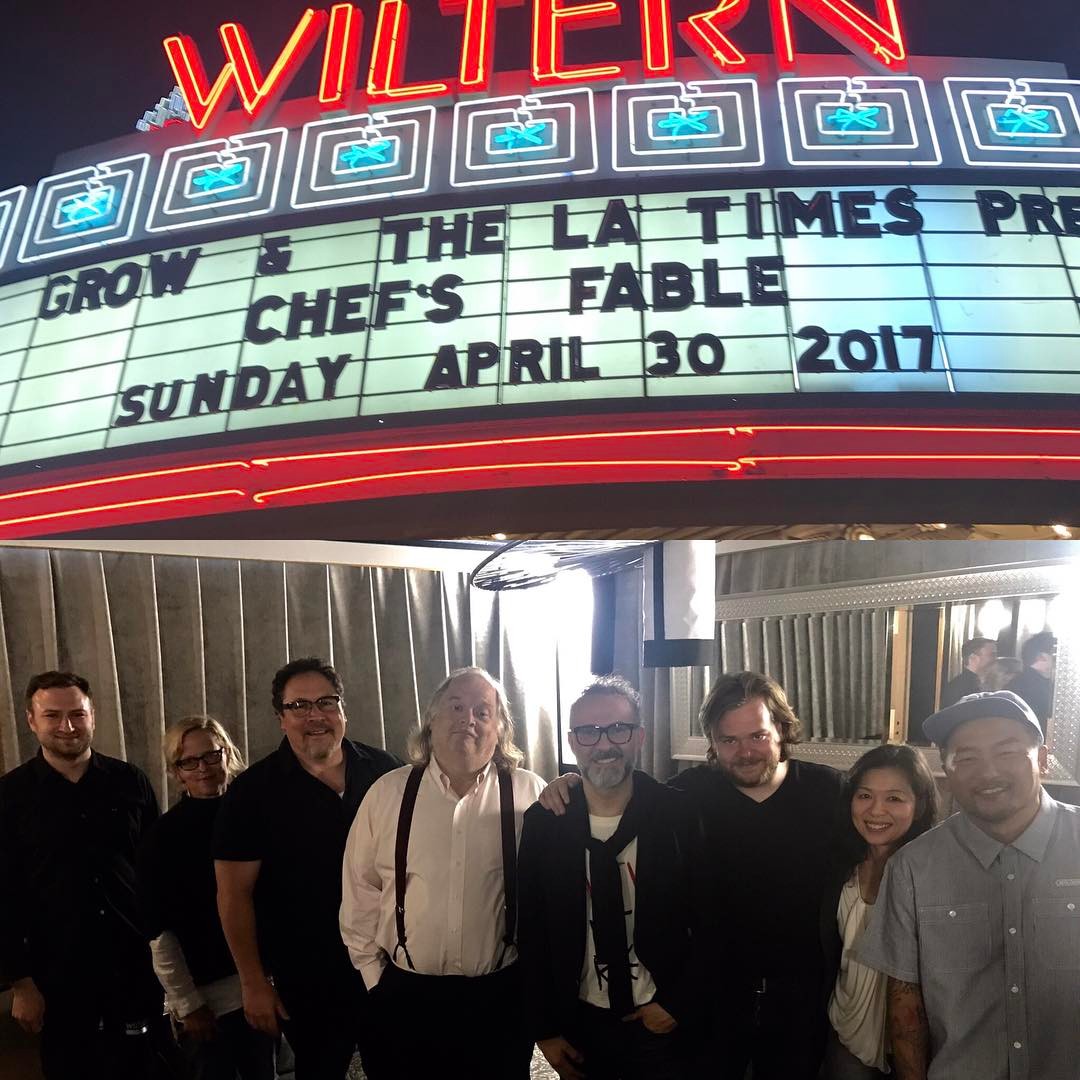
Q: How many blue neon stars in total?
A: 7